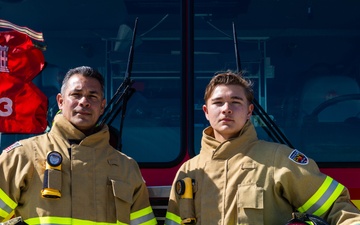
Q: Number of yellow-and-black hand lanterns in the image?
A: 2